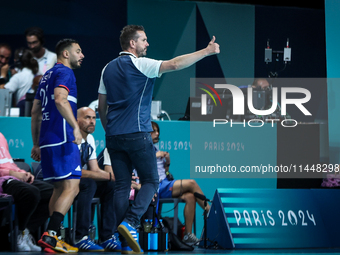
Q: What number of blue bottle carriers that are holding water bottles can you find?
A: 1